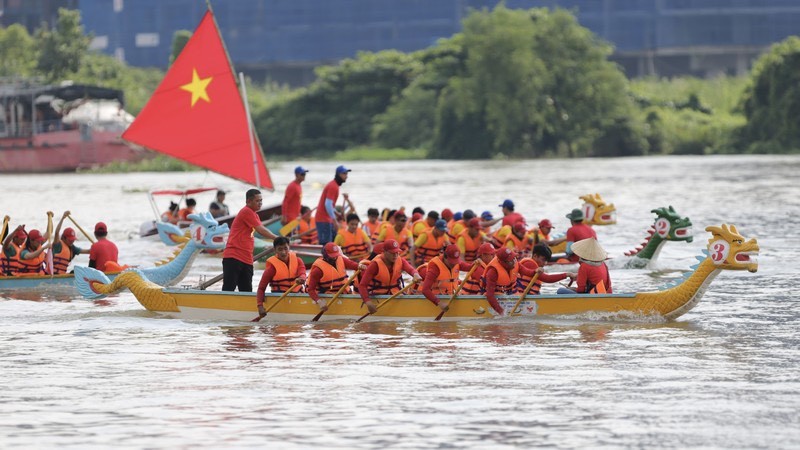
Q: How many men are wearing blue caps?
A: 6